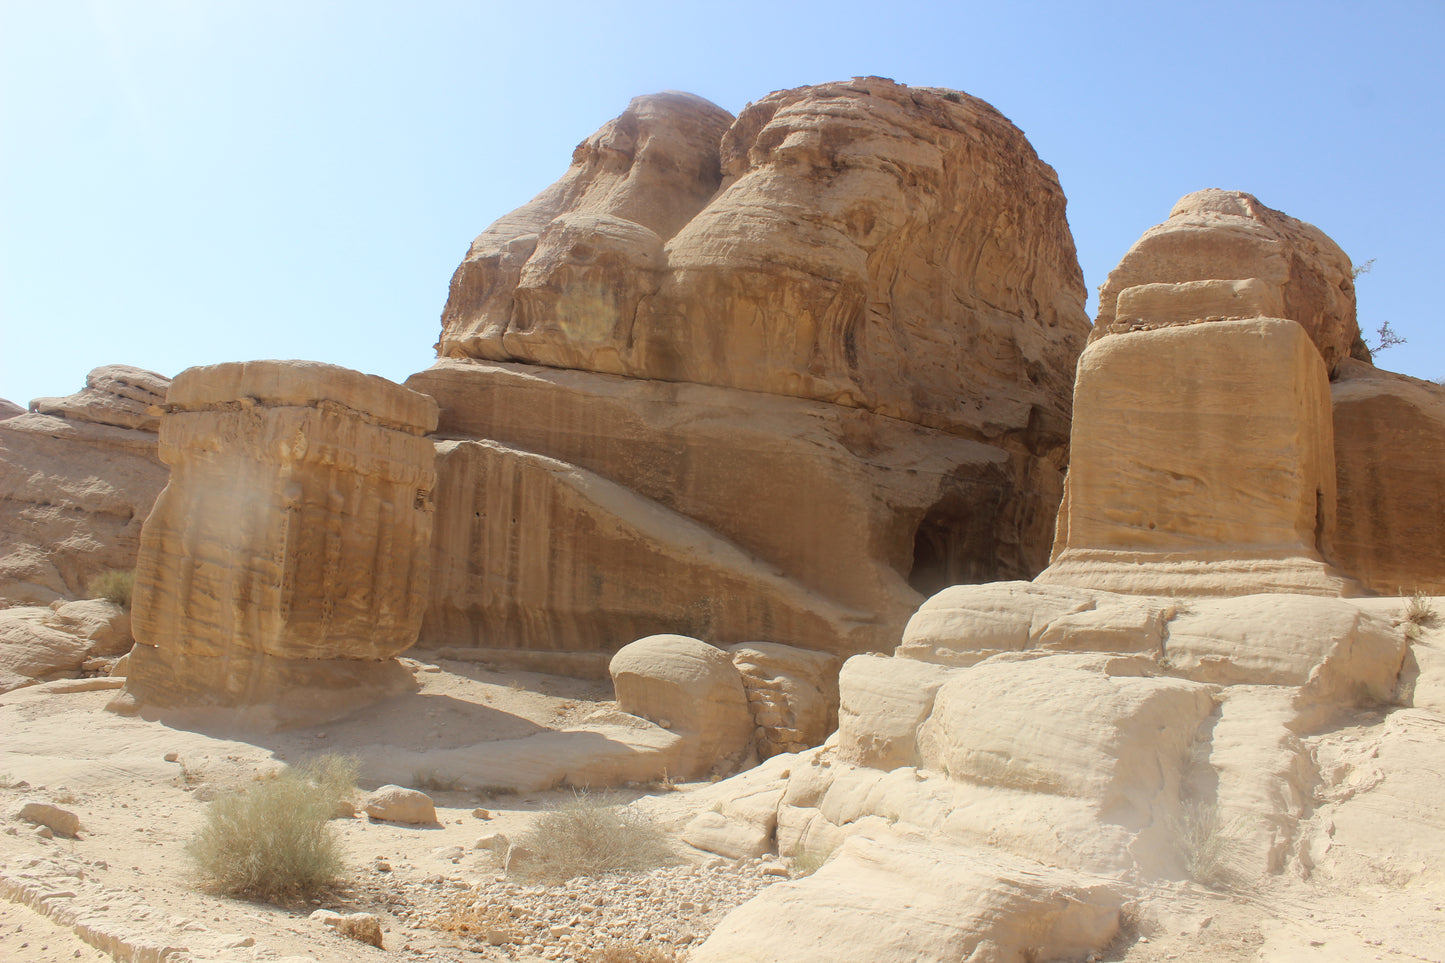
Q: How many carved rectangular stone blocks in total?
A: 2